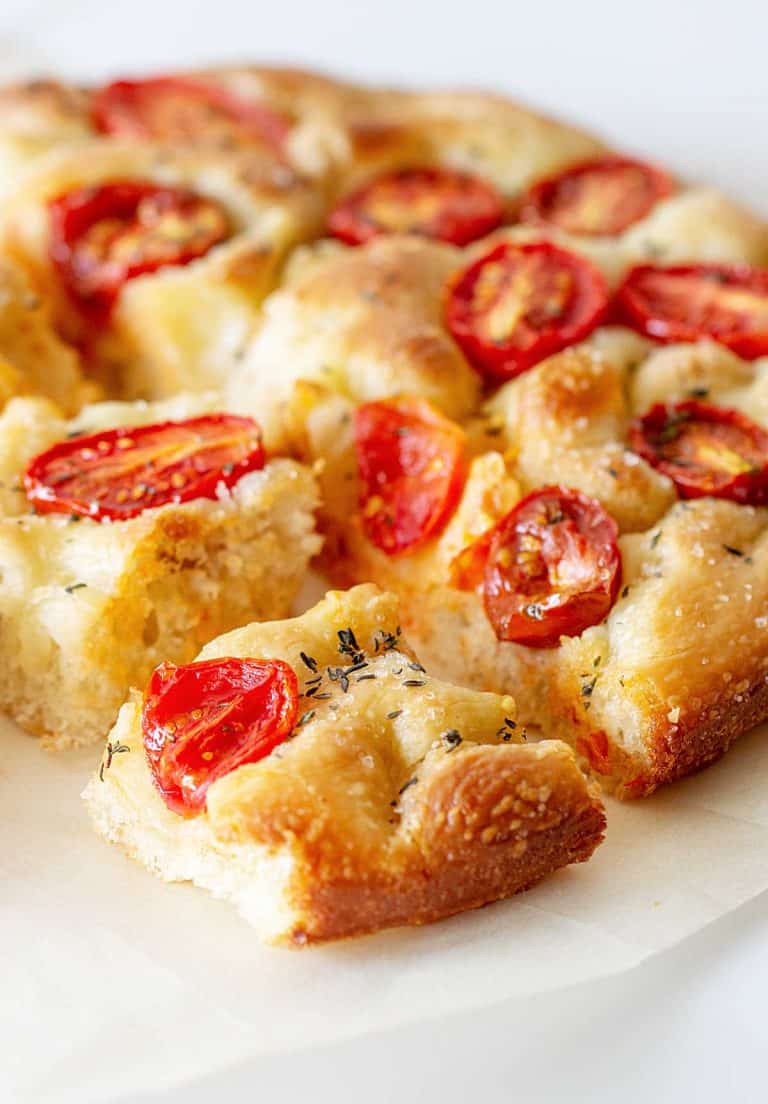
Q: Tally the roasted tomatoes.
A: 11